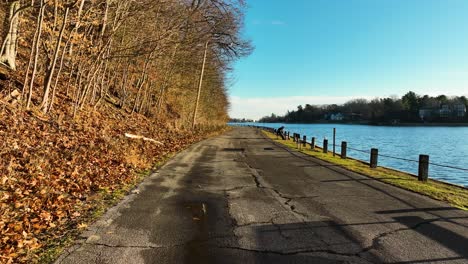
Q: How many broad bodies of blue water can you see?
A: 1